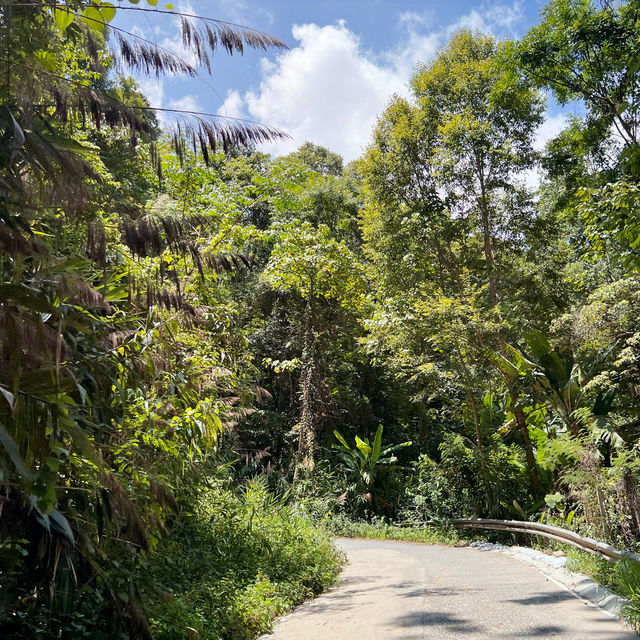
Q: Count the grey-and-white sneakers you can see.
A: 0